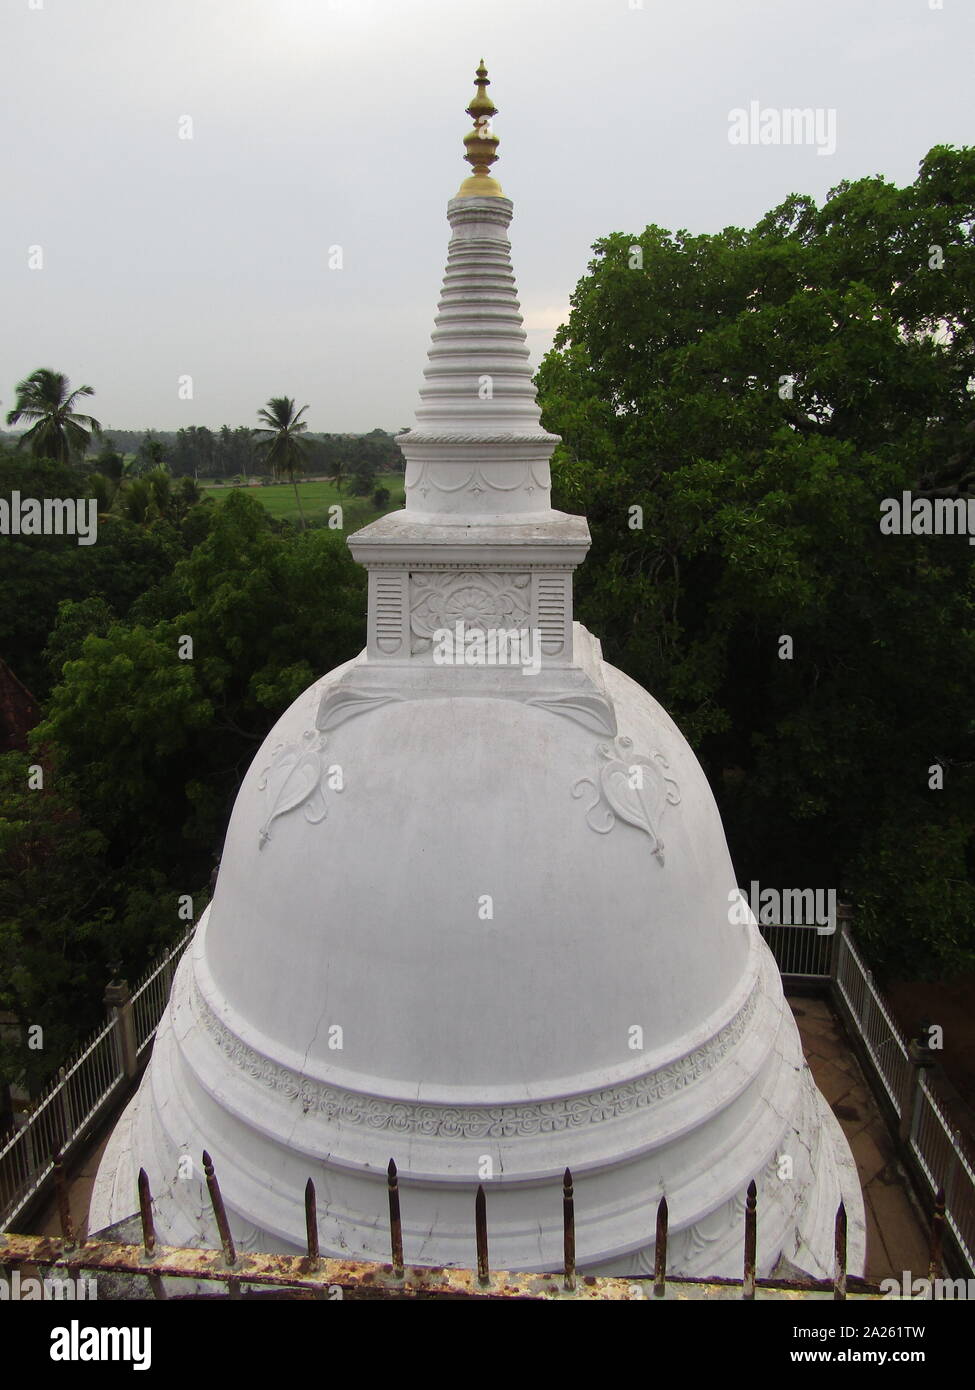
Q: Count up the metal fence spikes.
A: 11